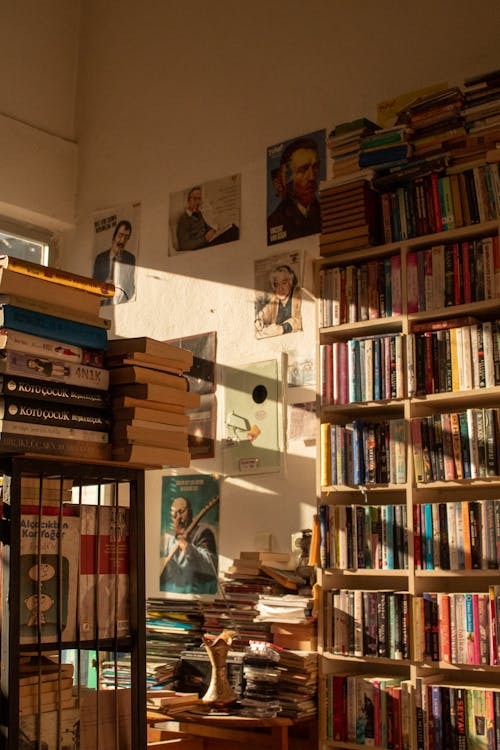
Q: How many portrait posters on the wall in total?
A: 5